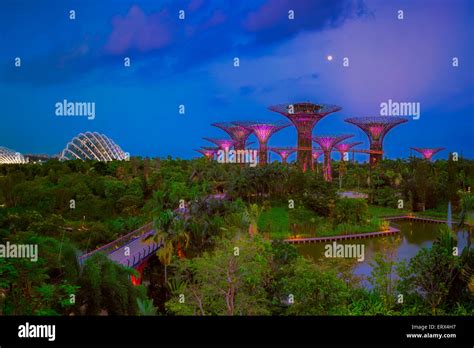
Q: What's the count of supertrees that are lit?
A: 11